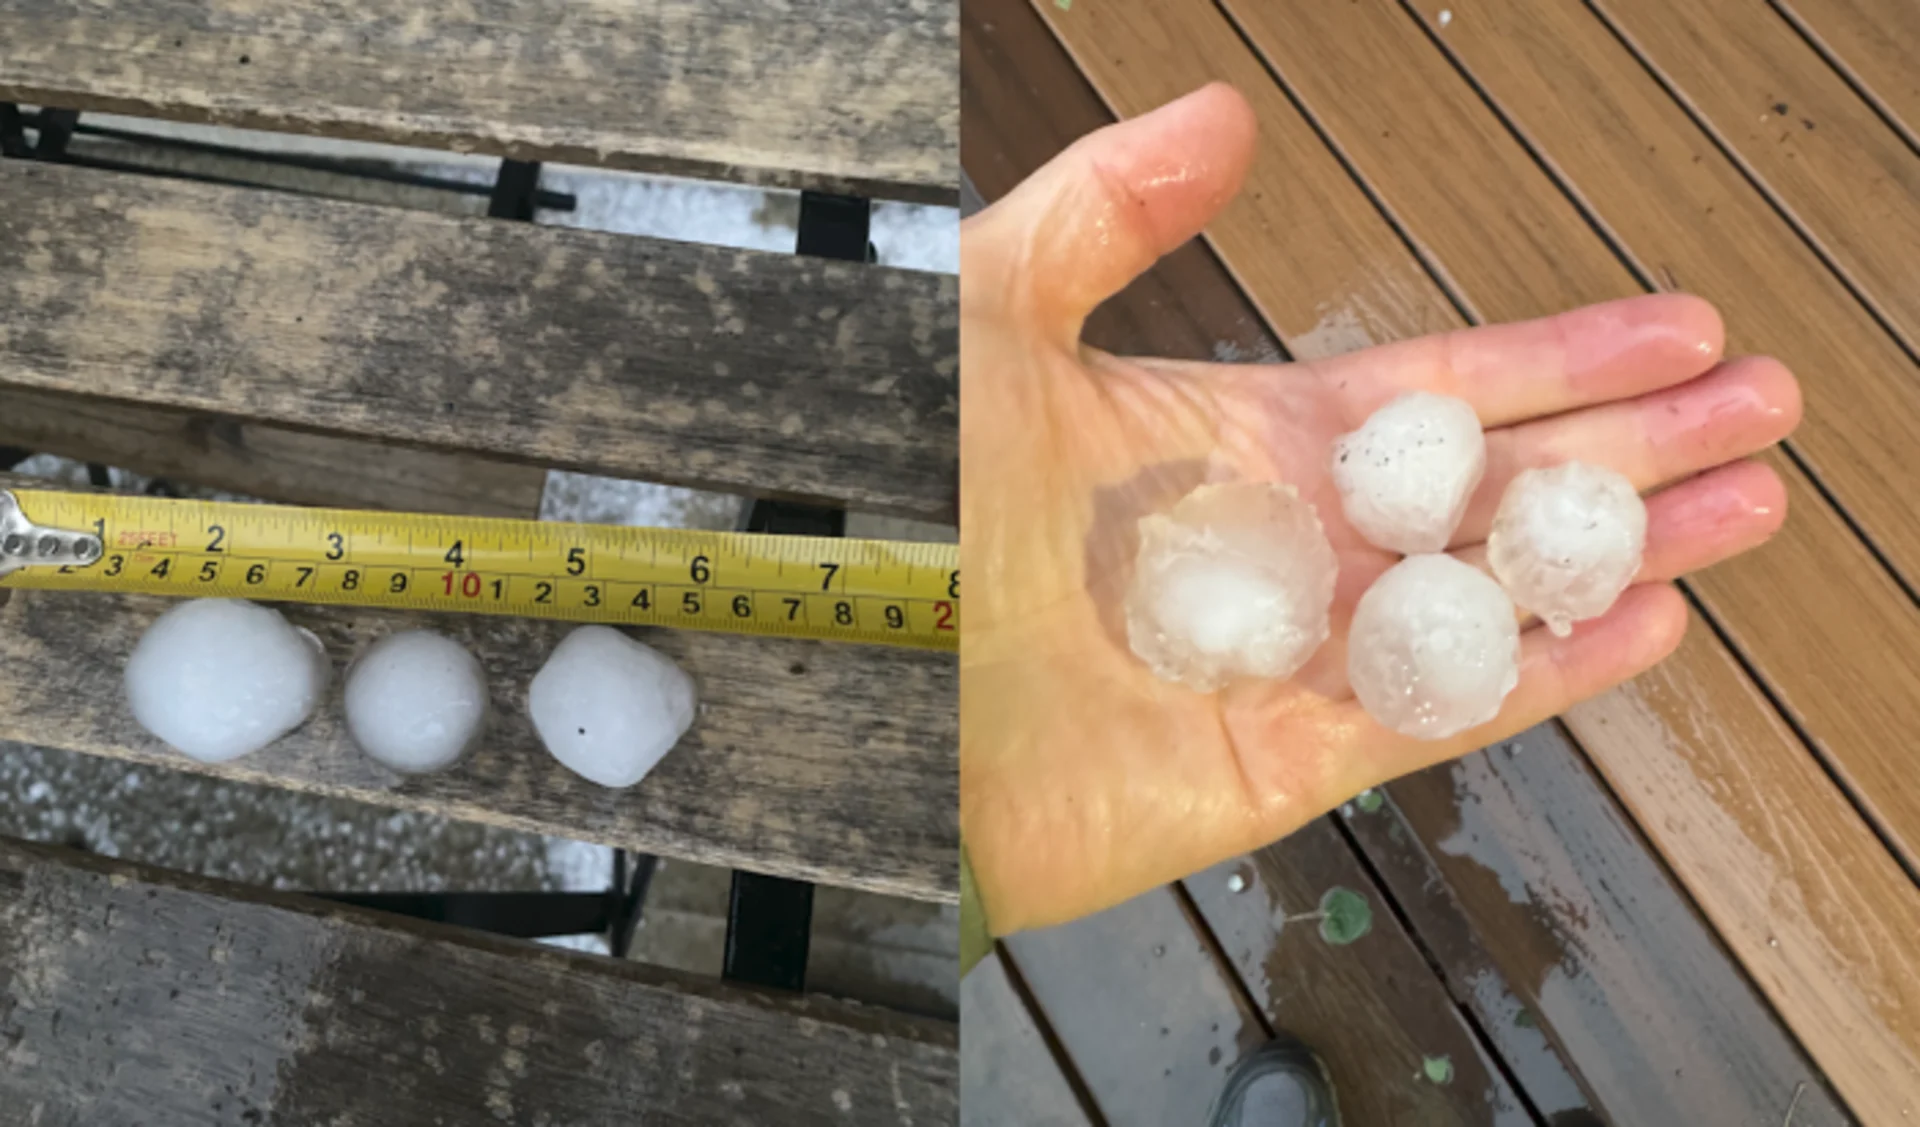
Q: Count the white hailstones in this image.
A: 7